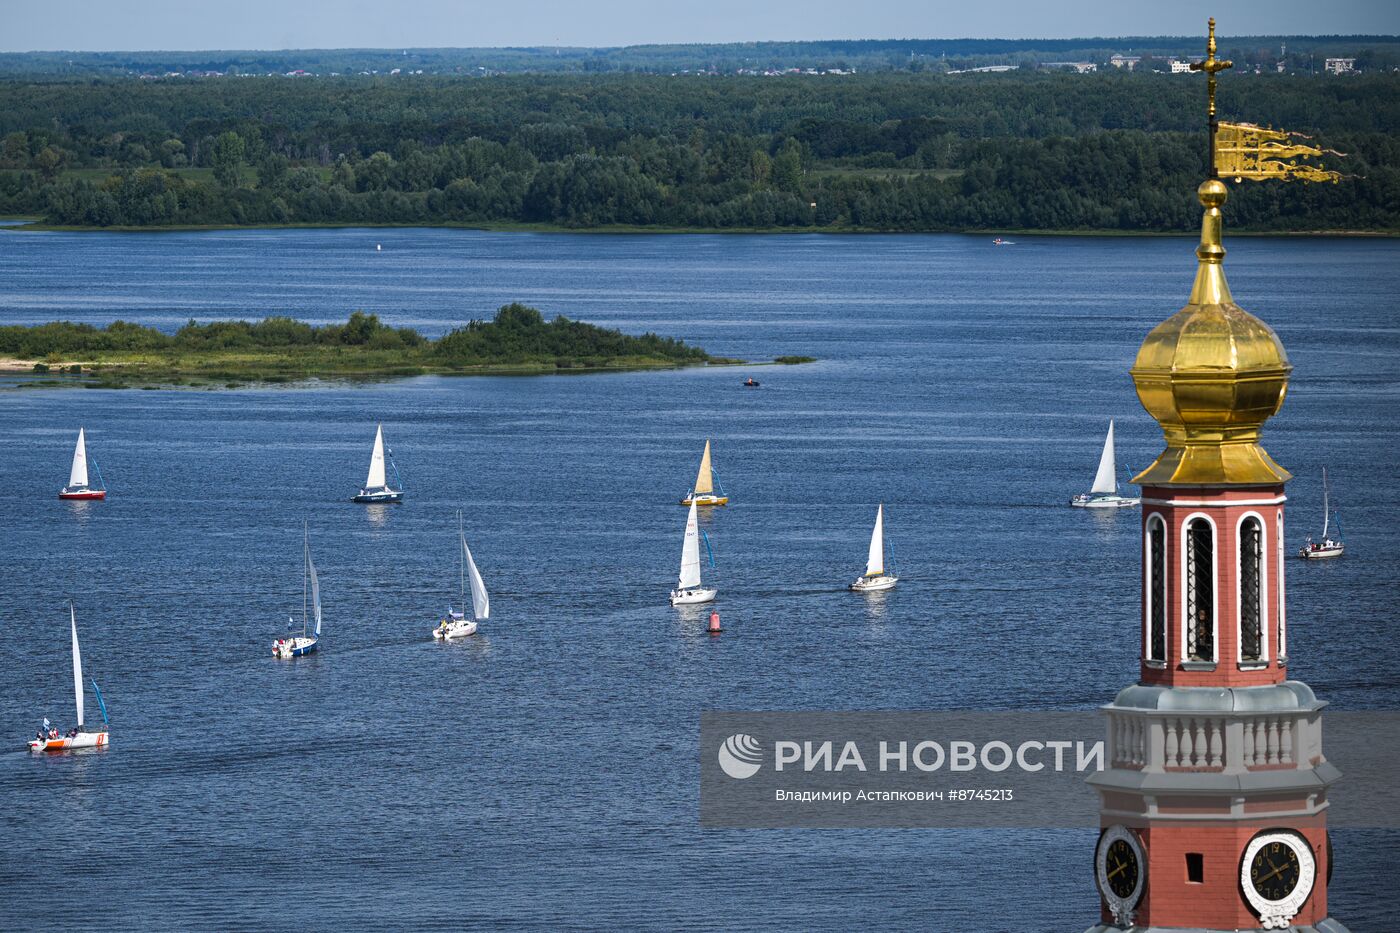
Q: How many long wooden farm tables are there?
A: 0